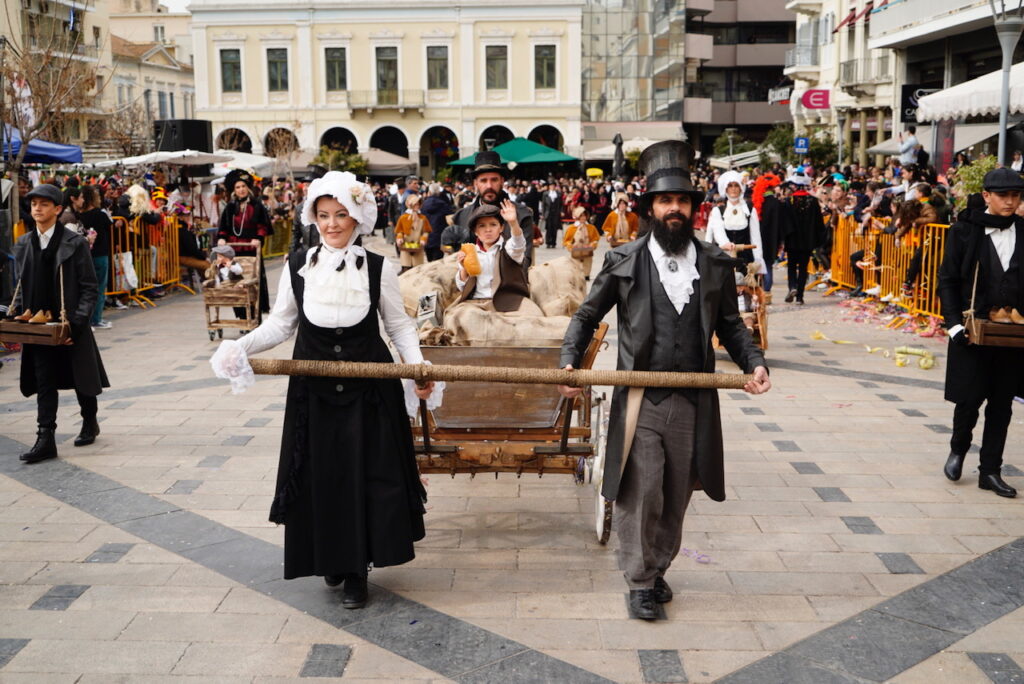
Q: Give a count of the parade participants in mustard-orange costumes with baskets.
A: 3